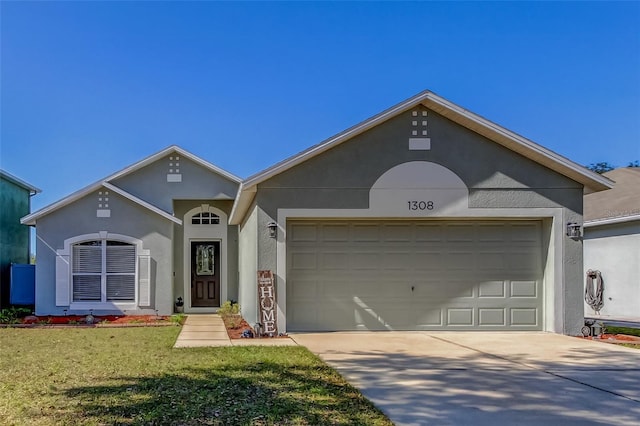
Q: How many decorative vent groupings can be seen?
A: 3